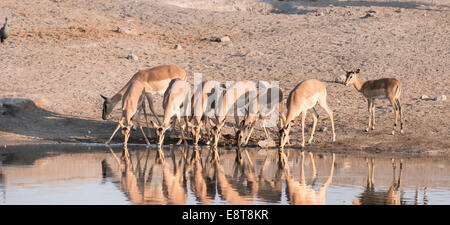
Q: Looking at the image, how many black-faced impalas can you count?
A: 8